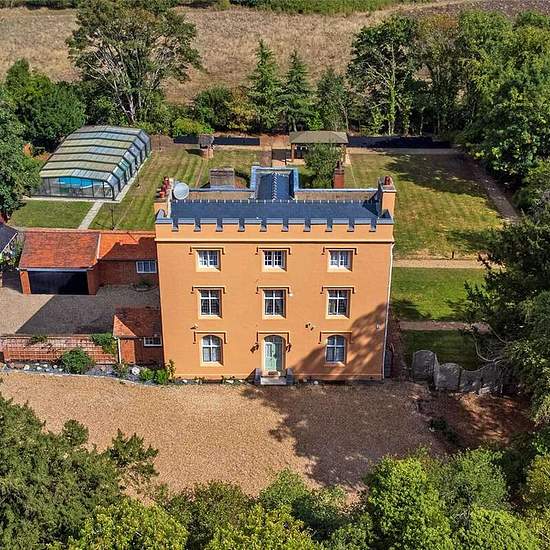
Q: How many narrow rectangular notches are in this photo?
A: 10